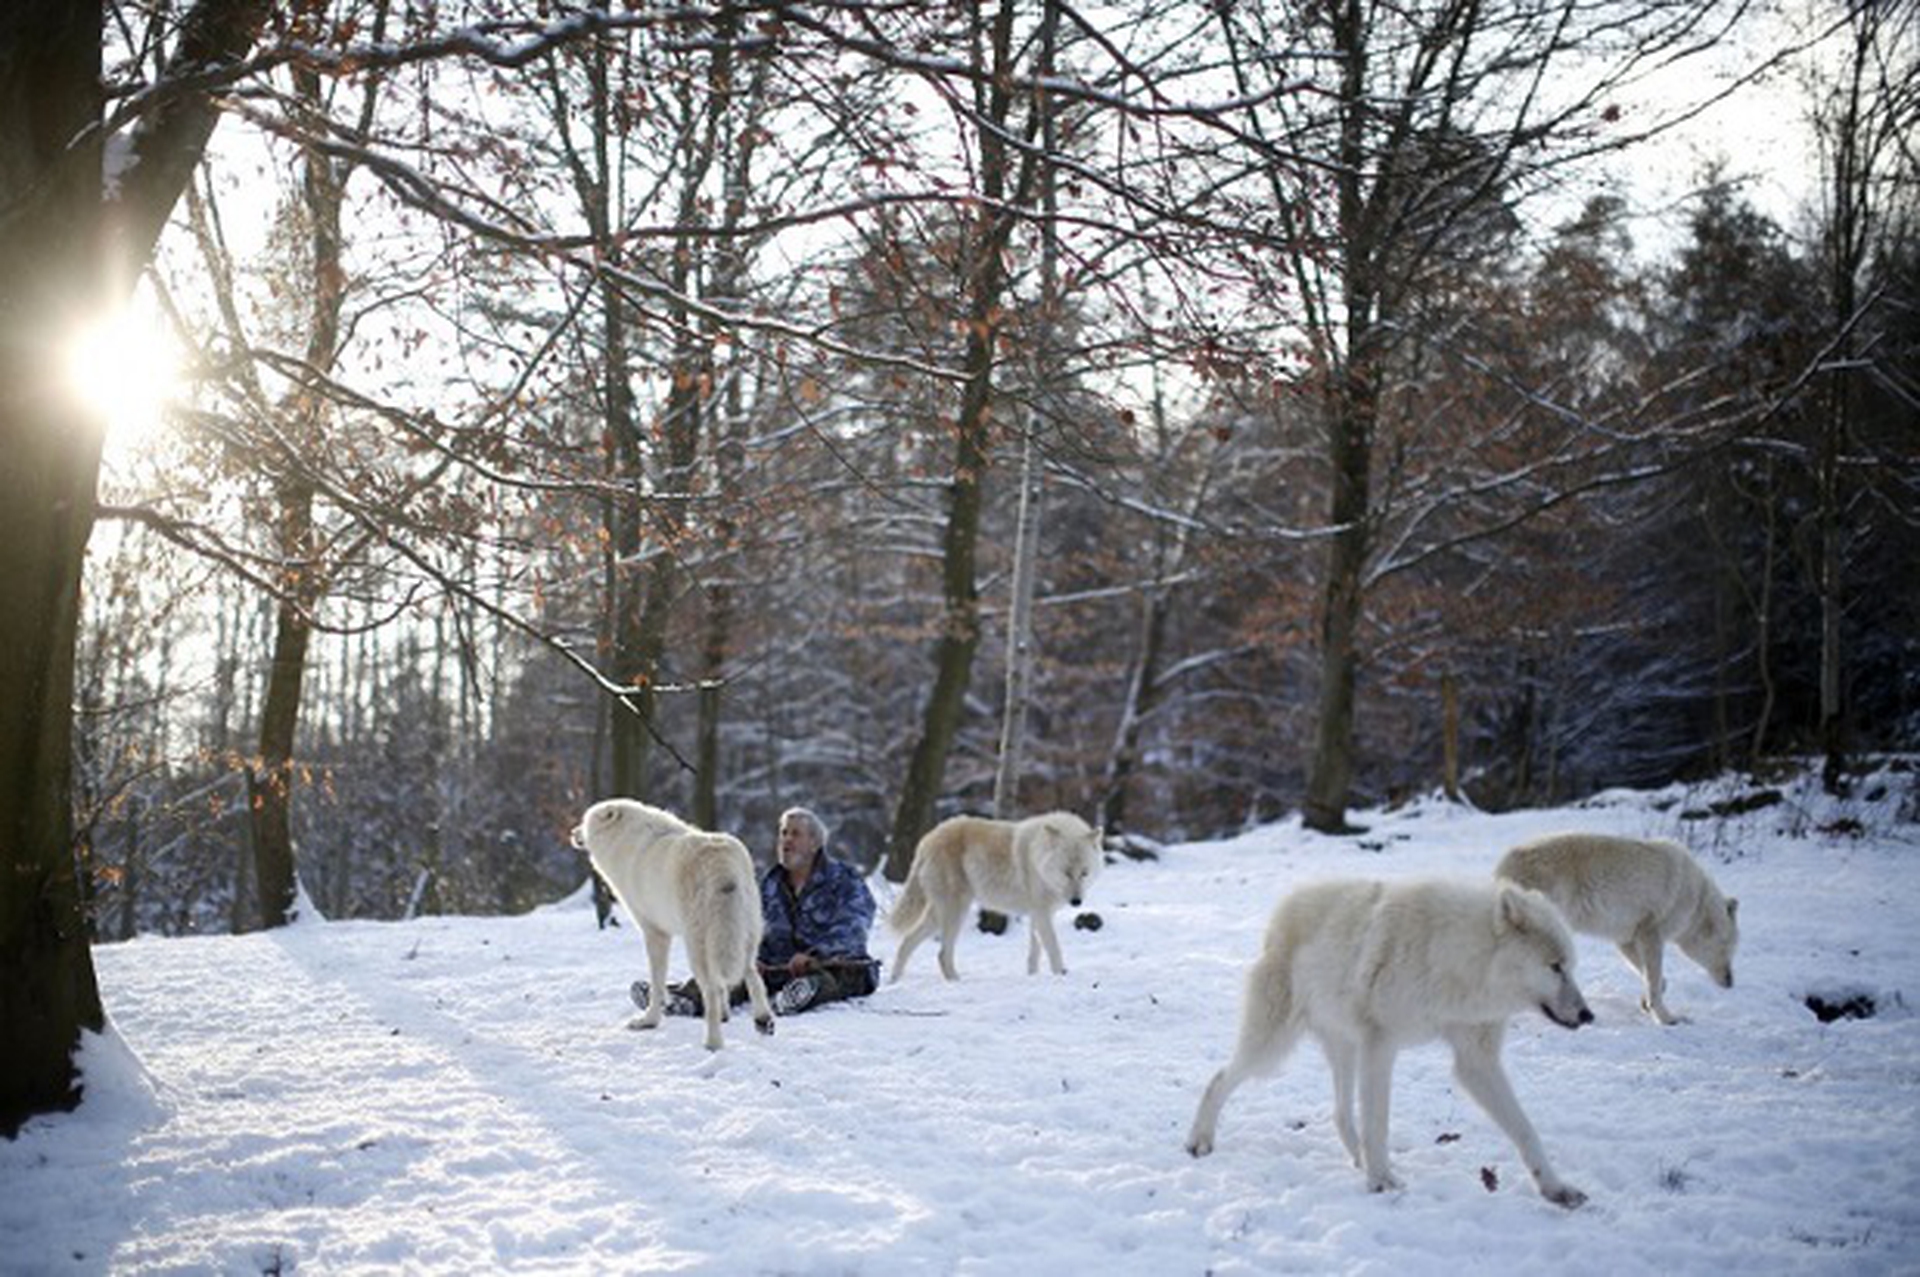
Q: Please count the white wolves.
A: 4